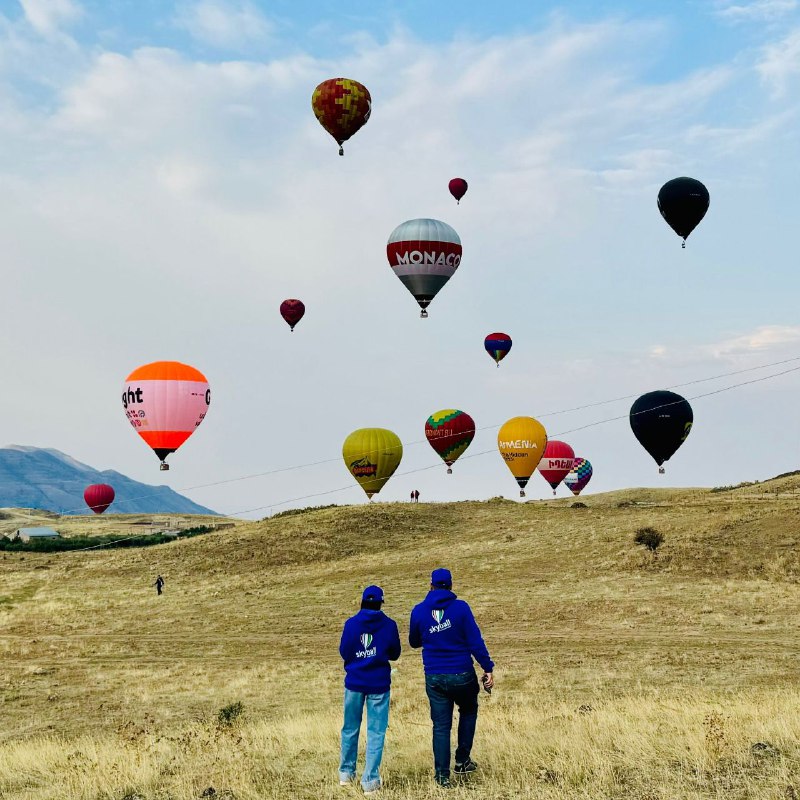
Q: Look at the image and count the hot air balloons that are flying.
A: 14